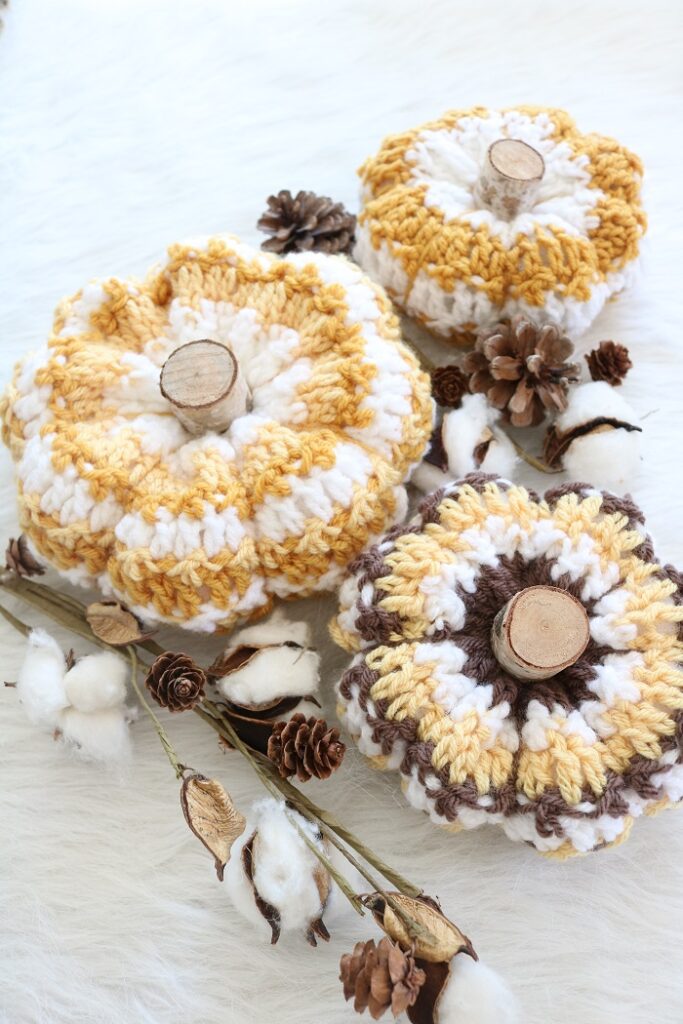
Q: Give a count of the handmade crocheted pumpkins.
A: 3